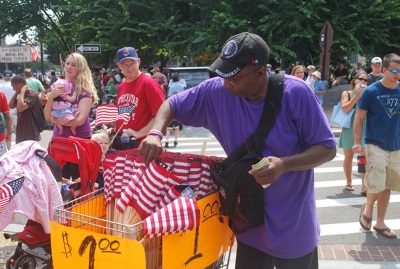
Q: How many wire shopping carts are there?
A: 1